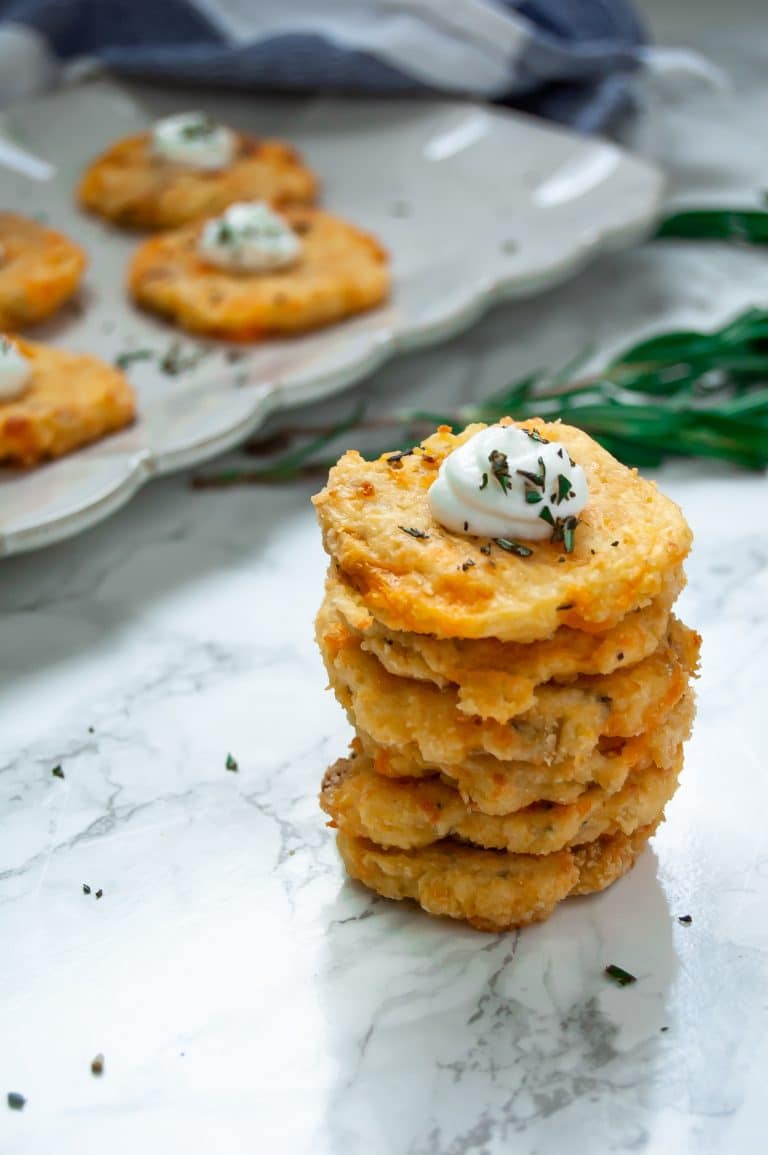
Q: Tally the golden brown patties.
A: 10